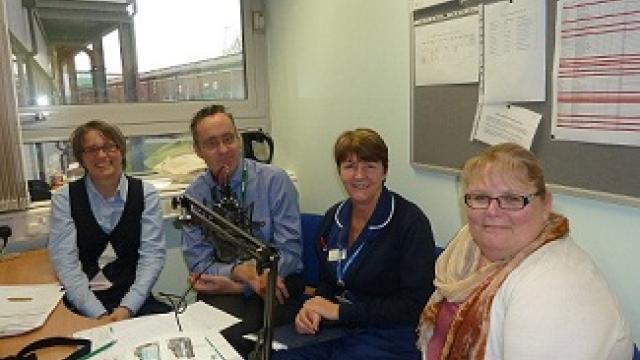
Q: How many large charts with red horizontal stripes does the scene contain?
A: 1